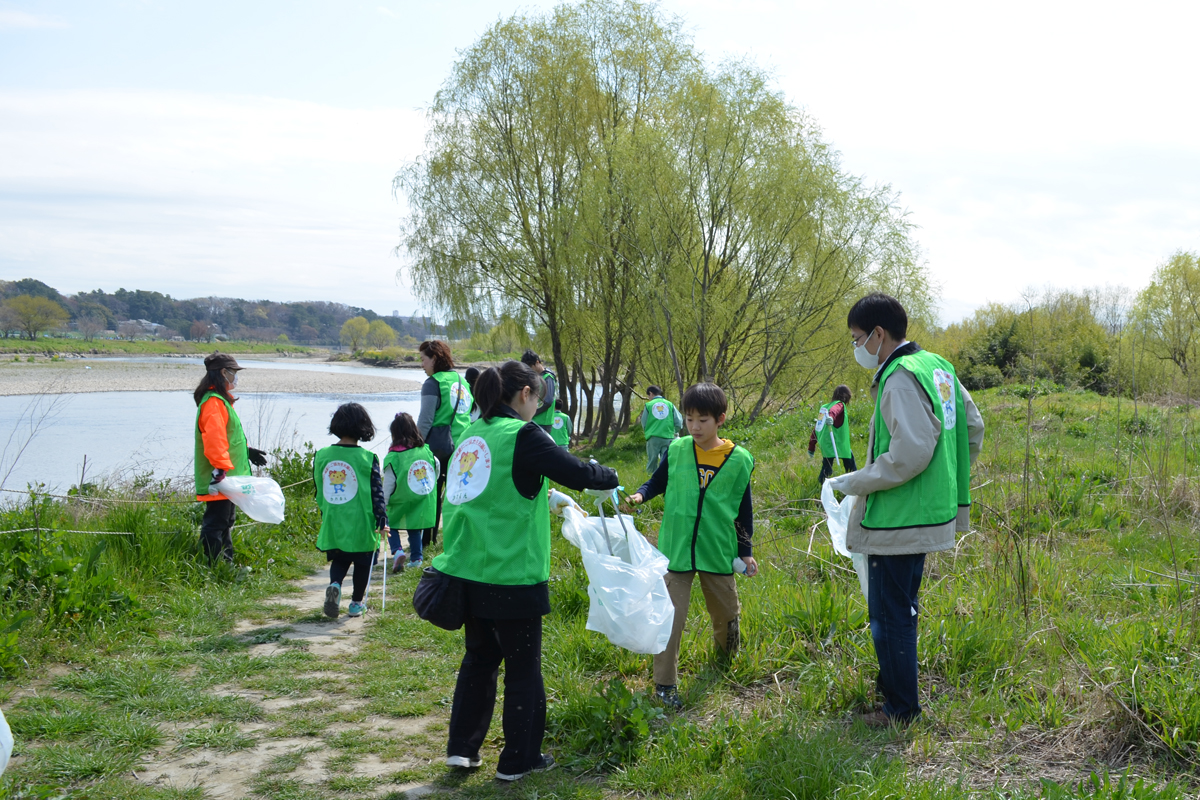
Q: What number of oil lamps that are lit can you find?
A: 0